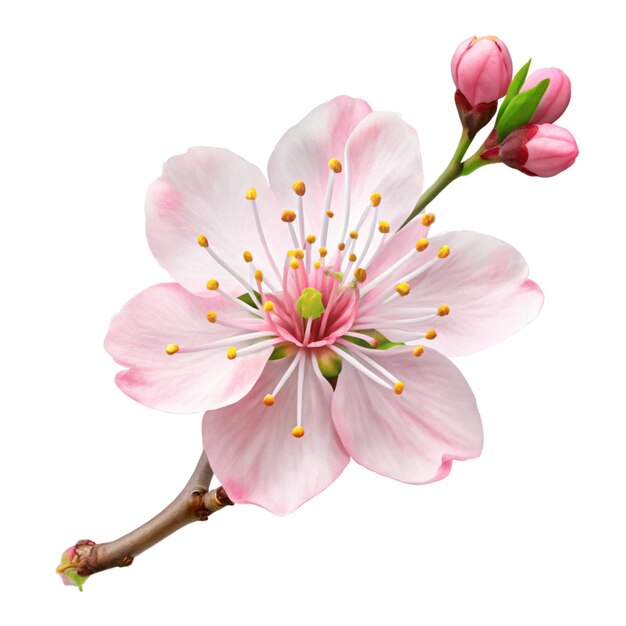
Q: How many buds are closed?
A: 3